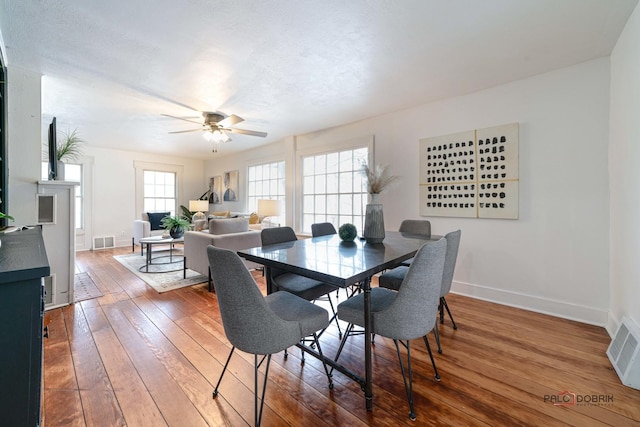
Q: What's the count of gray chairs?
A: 6